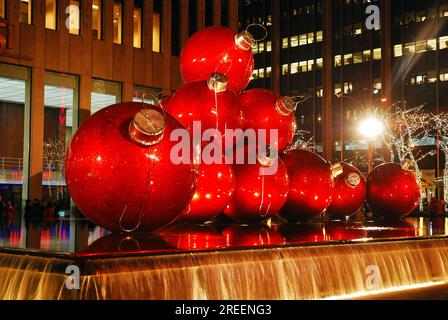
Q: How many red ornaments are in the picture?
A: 9